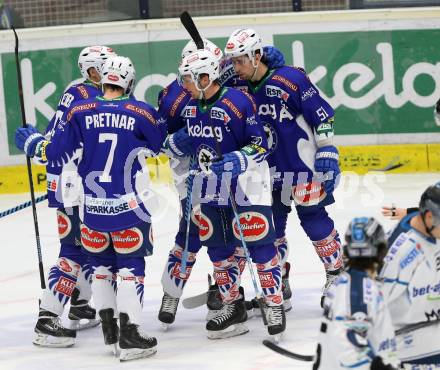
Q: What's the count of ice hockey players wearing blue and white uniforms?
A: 5